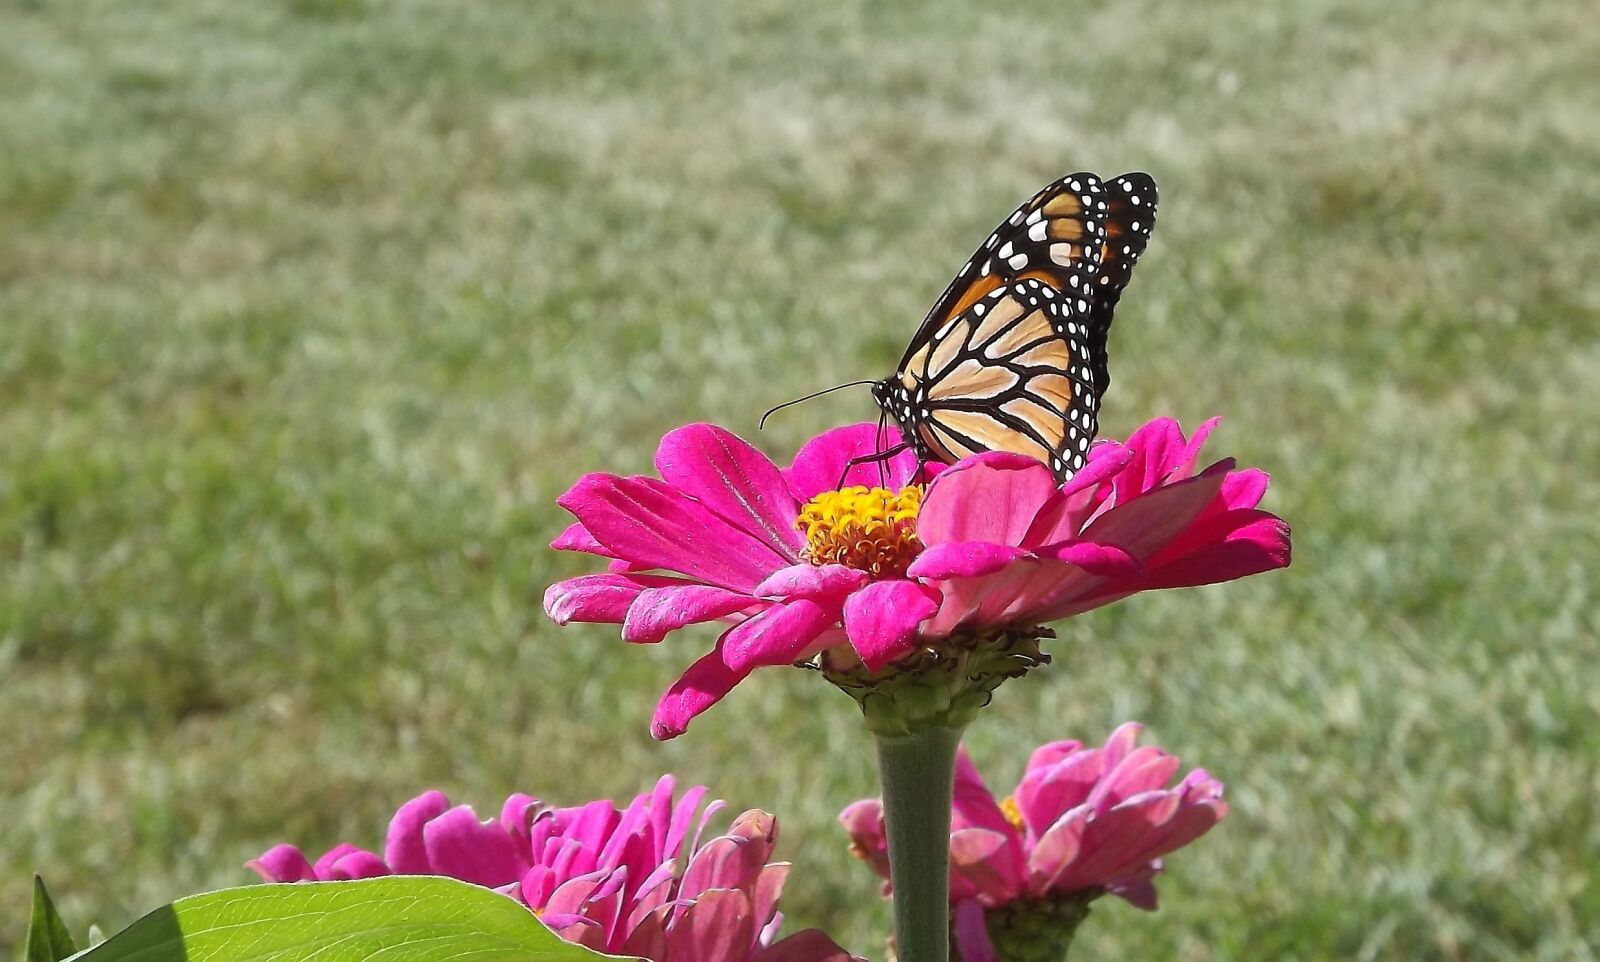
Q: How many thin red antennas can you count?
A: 0